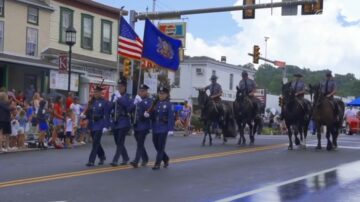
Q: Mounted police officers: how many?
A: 4